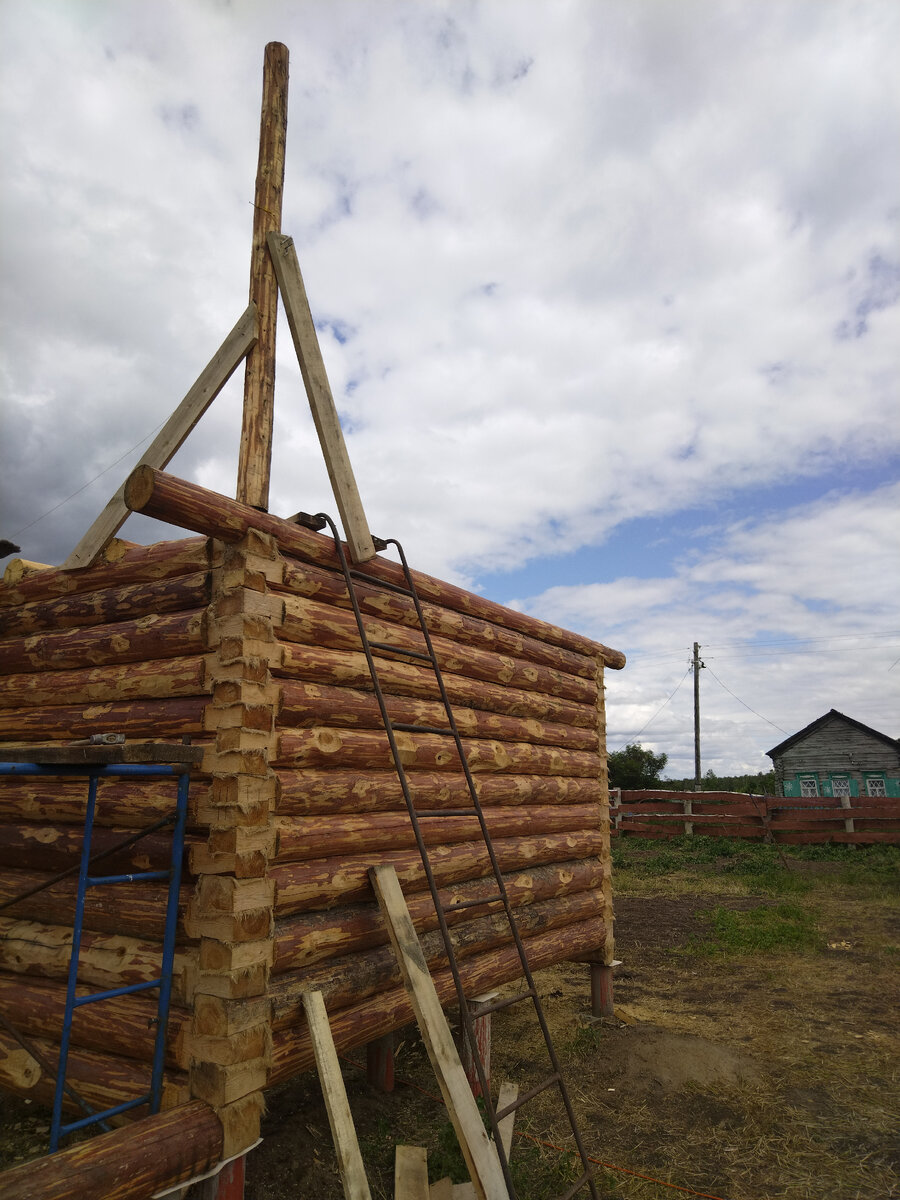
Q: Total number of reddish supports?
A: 4